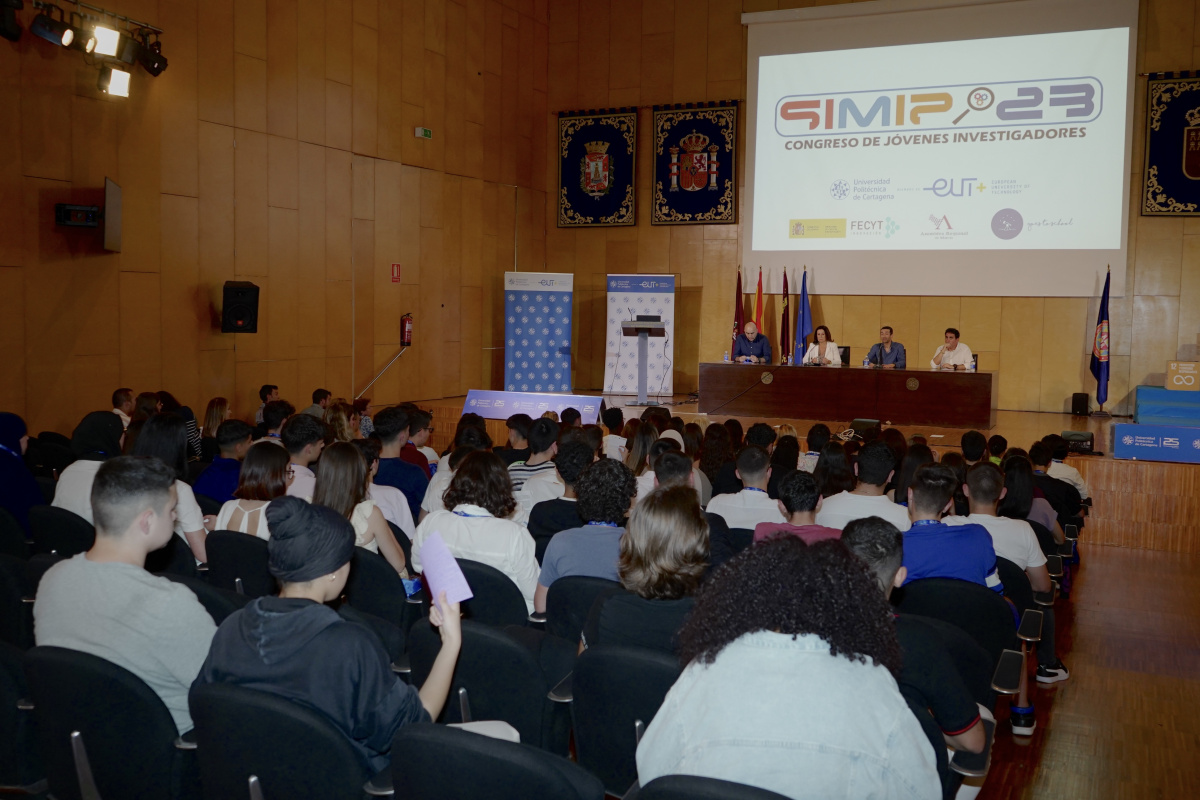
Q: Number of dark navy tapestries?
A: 3